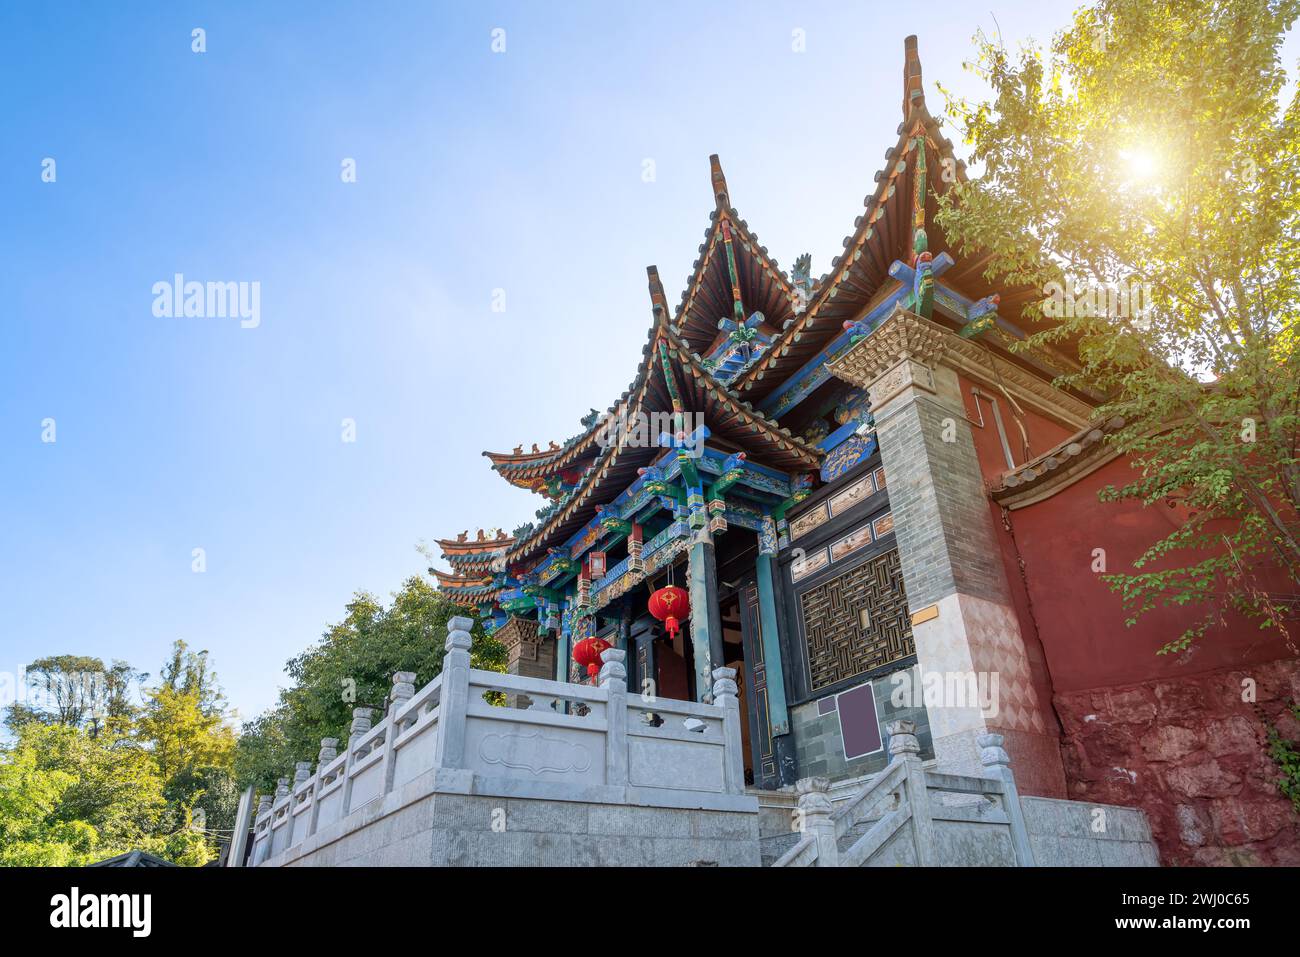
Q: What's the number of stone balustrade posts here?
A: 12